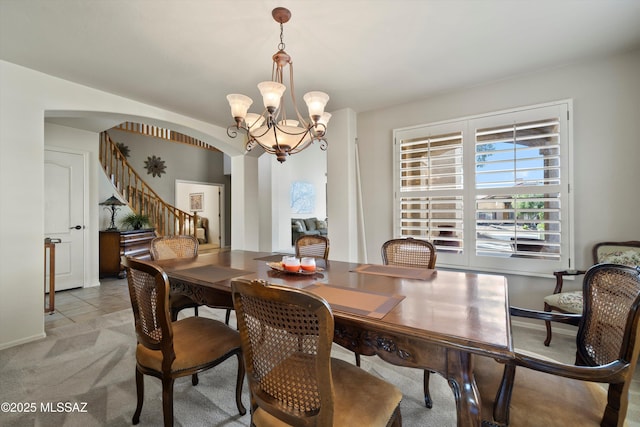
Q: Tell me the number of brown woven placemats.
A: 4